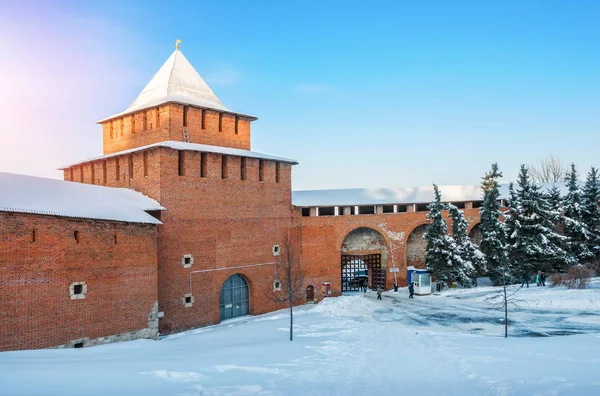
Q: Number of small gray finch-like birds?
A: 0